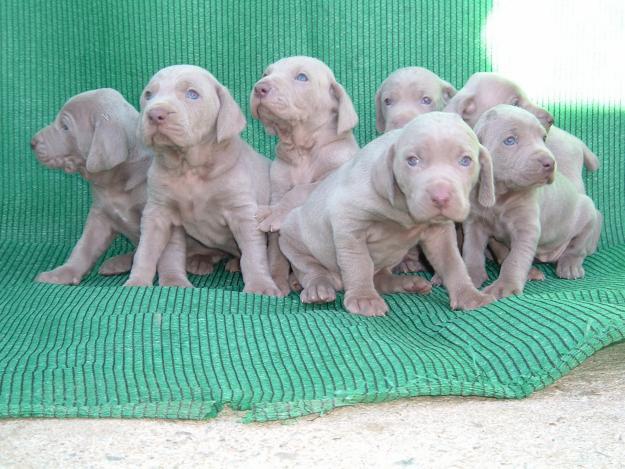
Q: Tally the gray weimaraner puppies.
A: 7